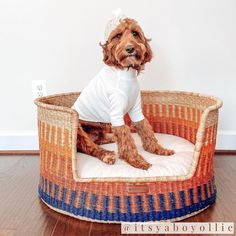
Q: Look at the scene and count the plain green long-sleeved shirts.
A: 0